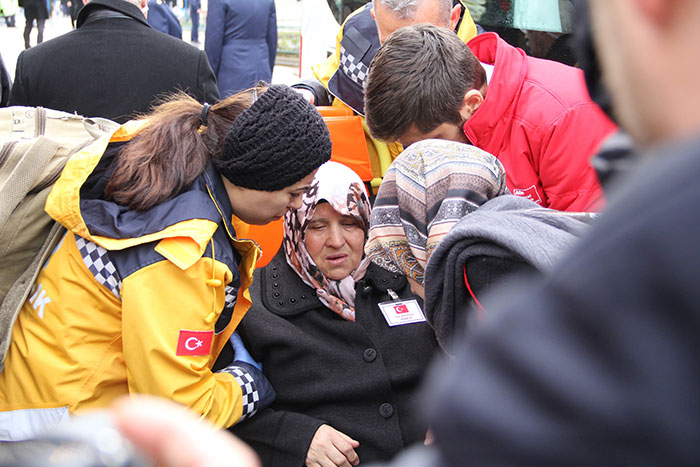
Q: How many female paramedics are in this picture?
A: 1